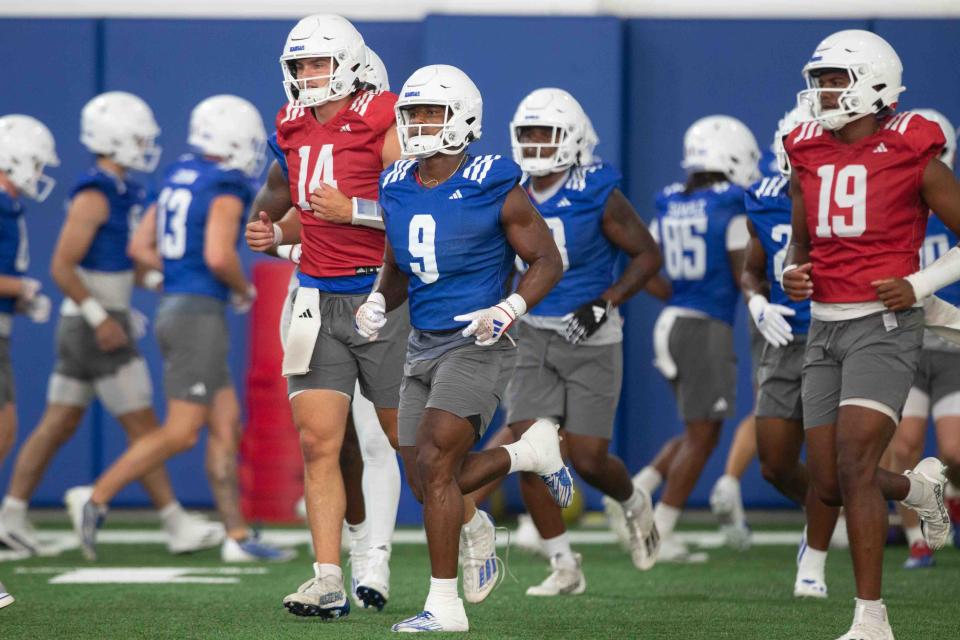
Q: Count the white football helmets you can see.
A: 12